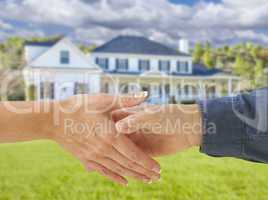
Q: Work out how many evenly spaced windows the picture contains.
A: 5